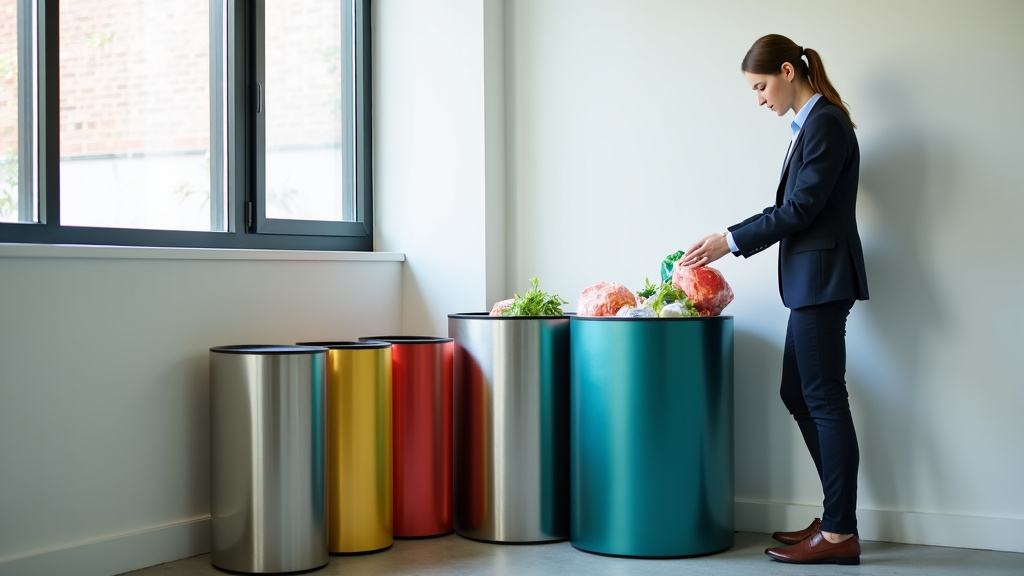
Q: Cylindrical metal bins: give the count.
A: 5